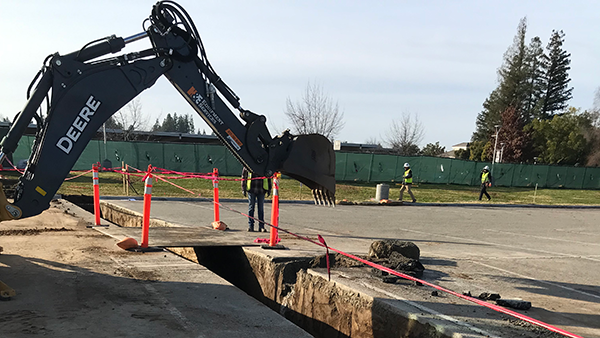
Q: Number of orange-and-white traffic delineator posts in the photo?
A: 4